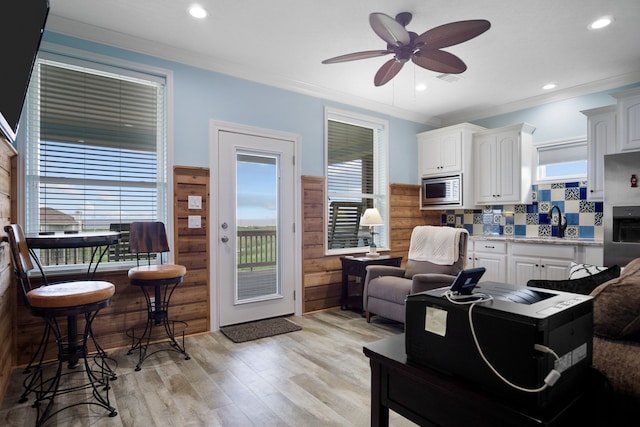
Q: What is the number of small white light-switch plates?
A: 2